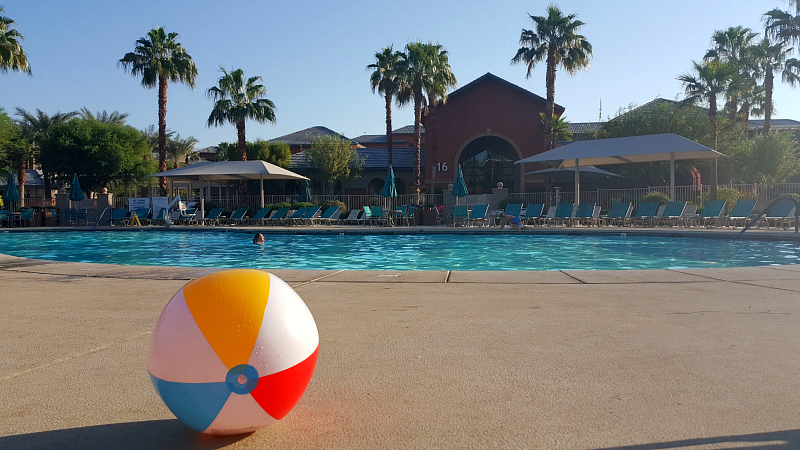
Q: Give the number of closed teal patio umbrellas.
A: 5